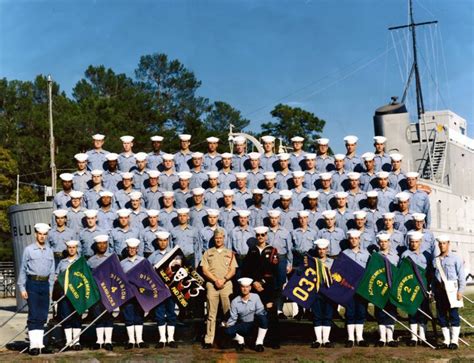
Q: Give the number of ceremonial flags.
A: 8